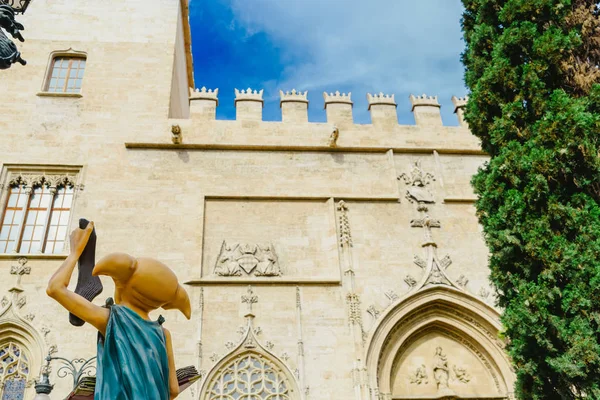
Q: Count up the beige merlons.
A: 7